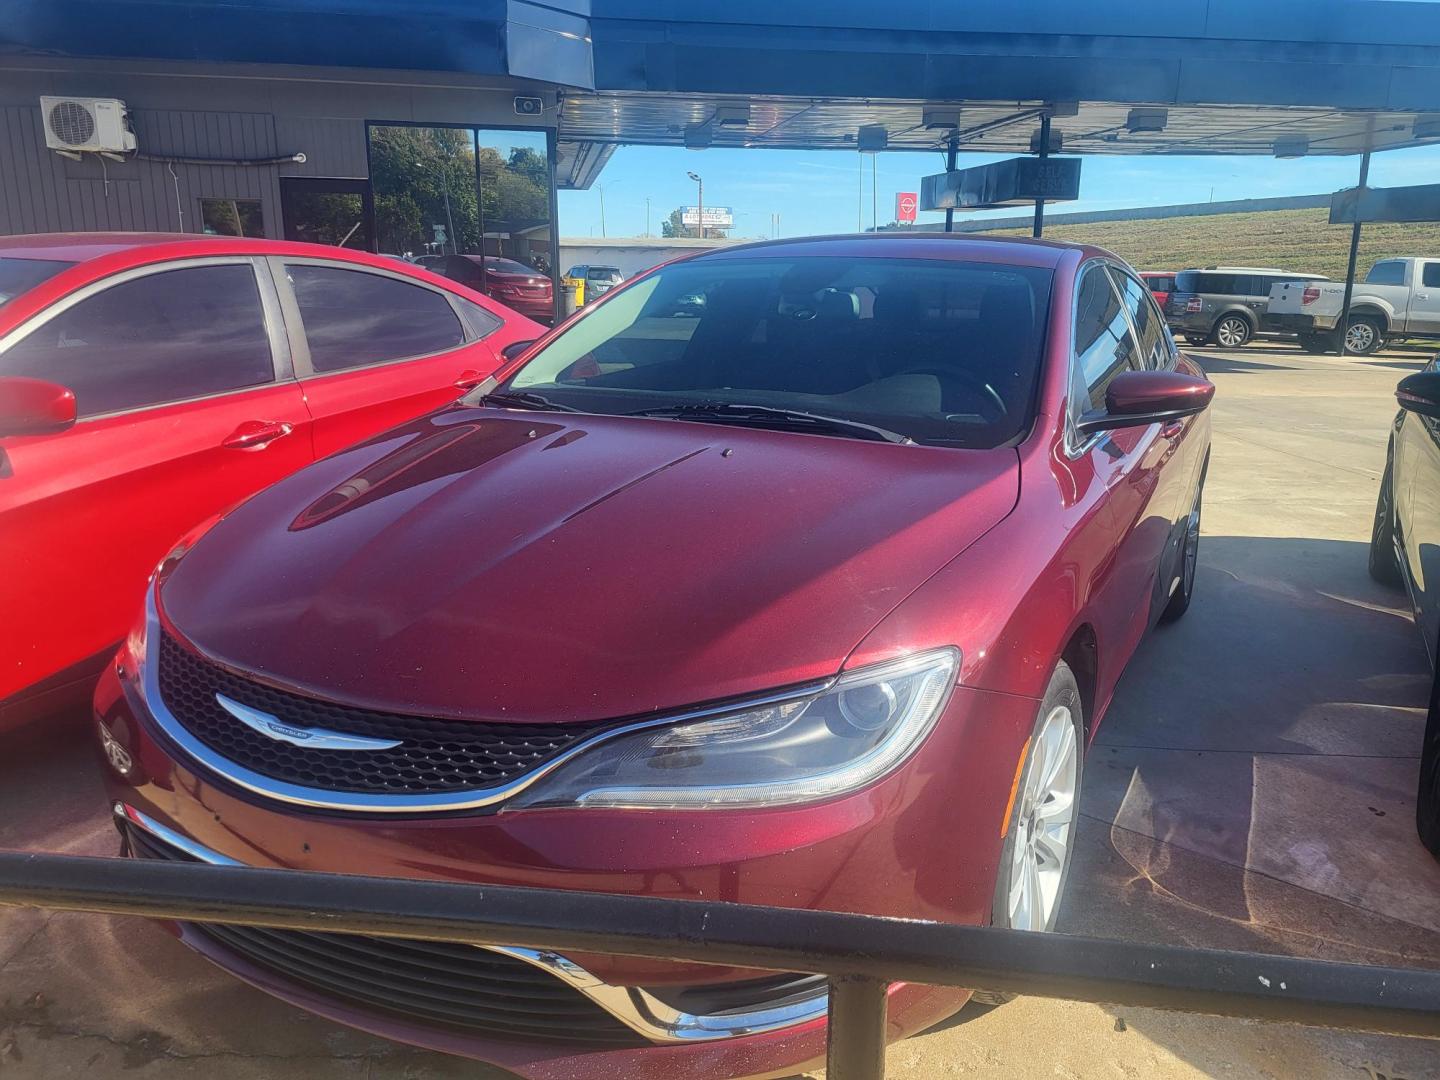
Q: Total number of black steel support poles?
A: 3